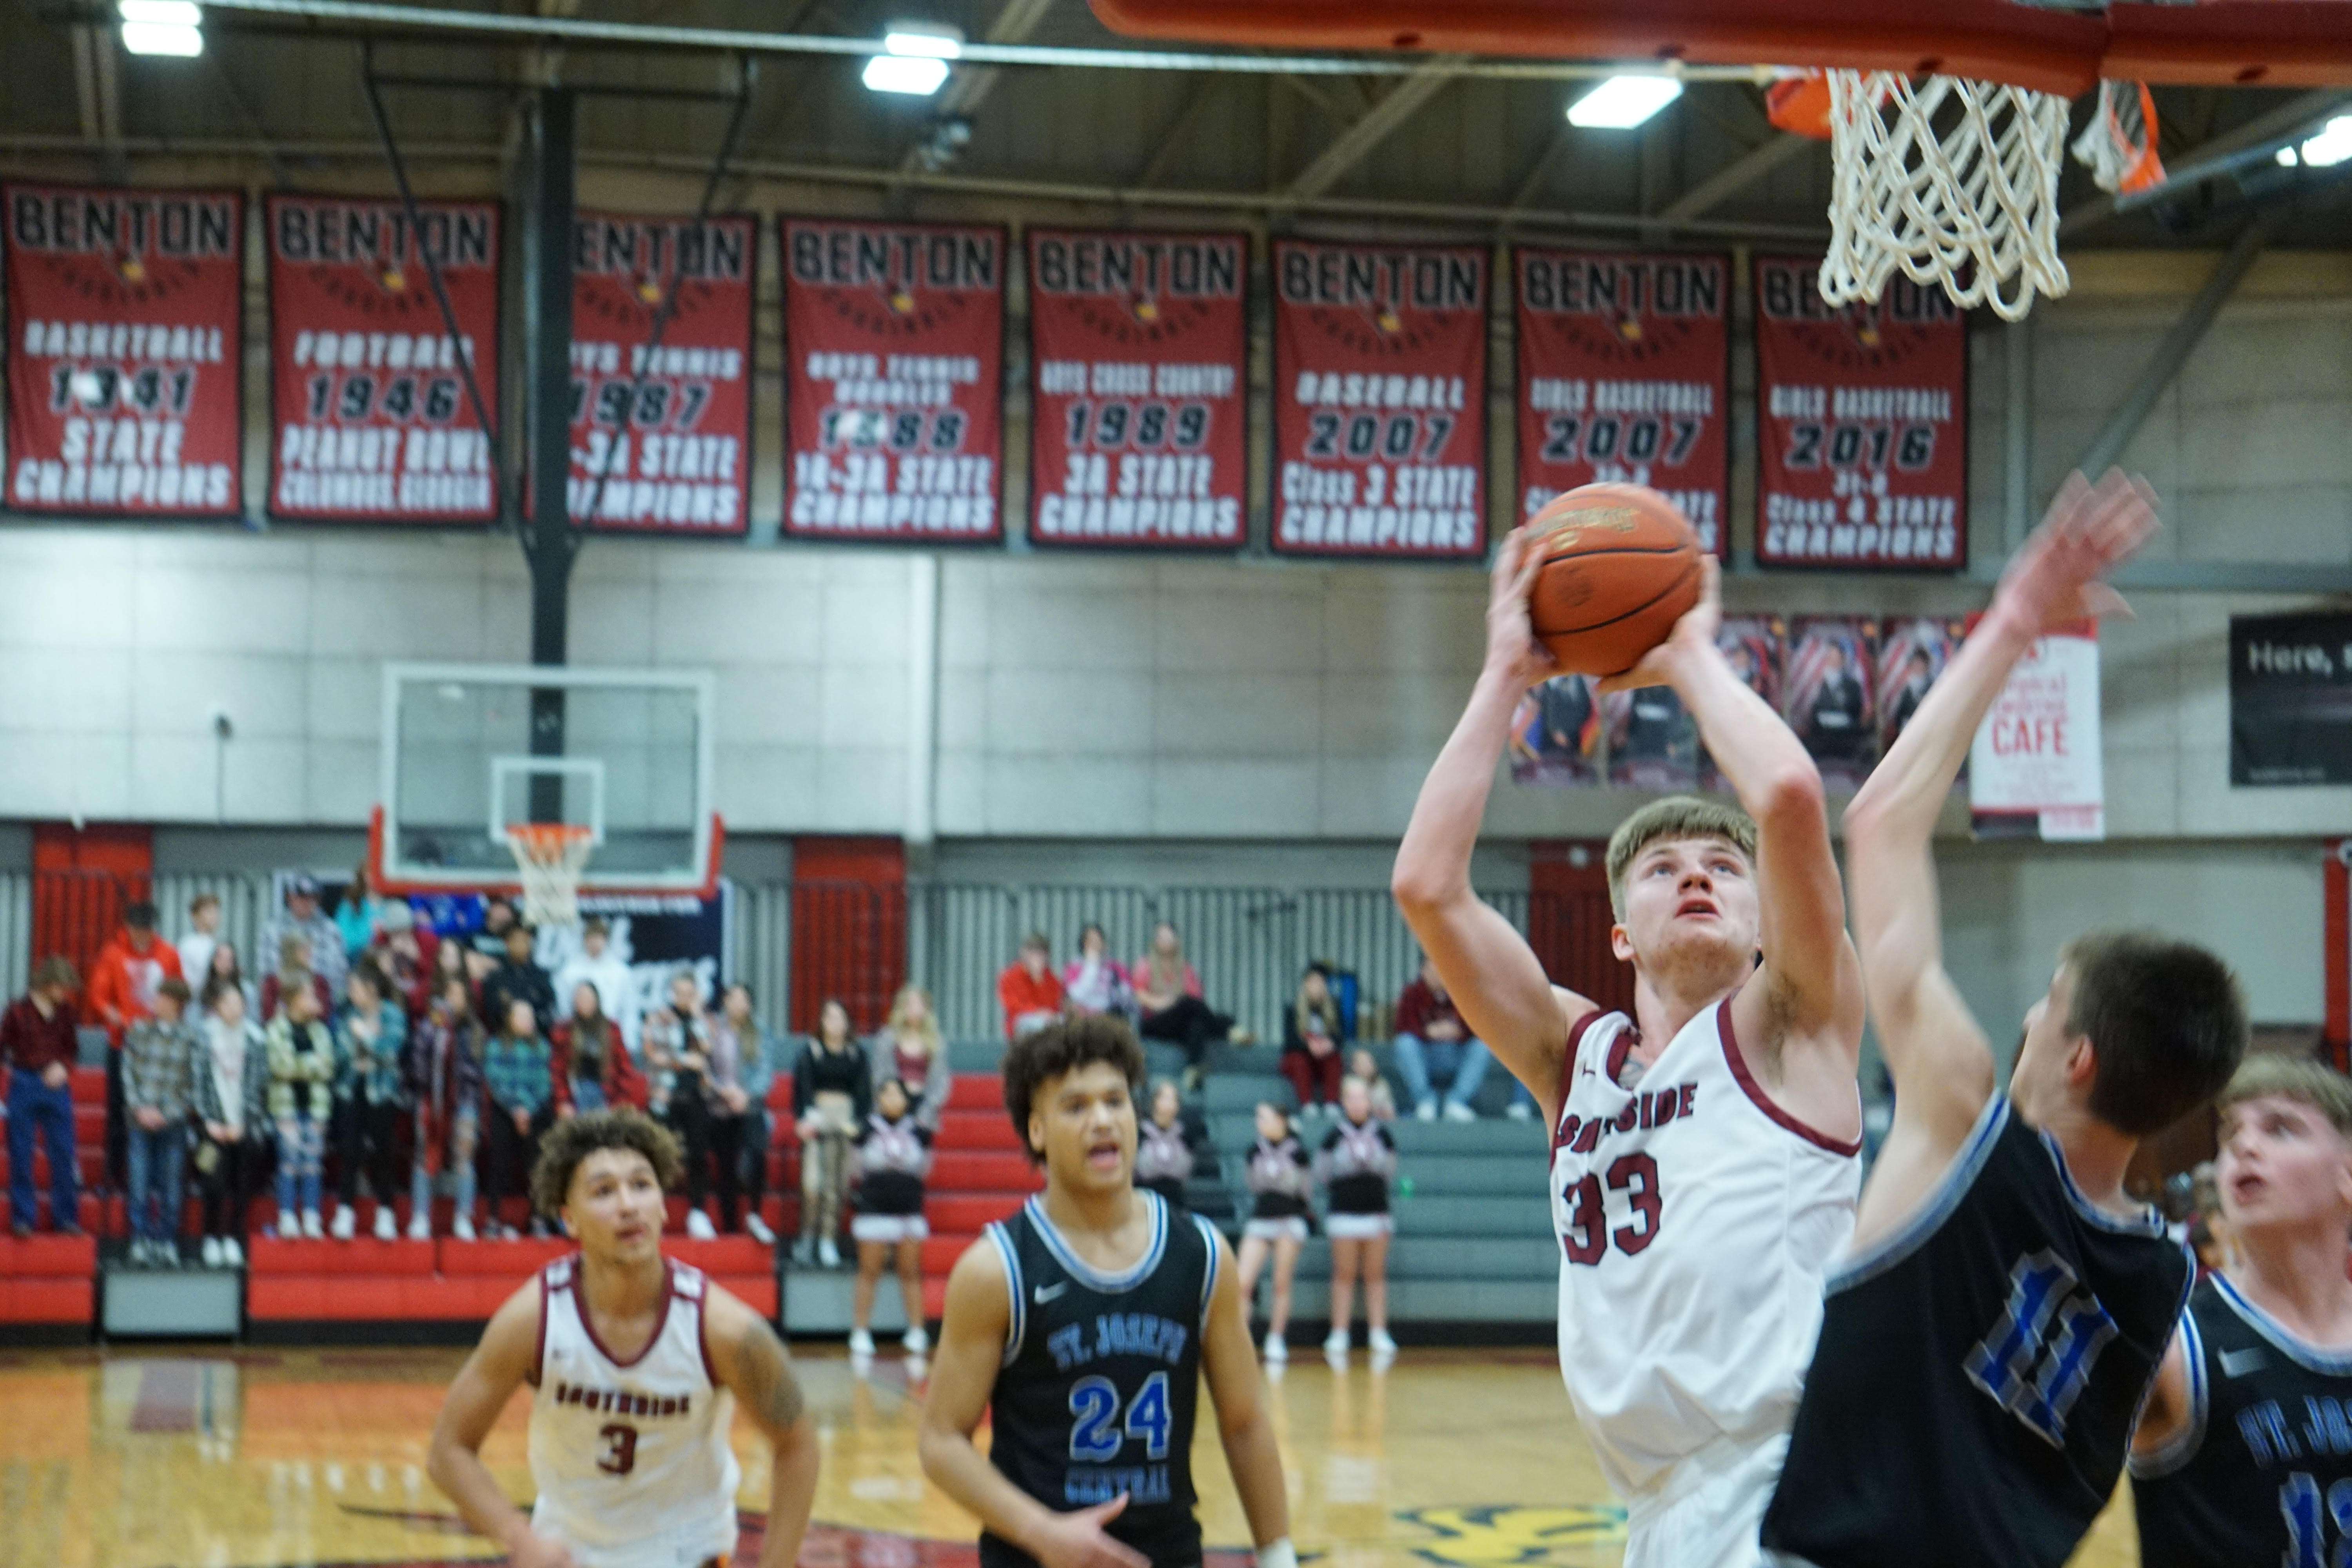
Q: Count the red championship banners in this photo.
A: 8